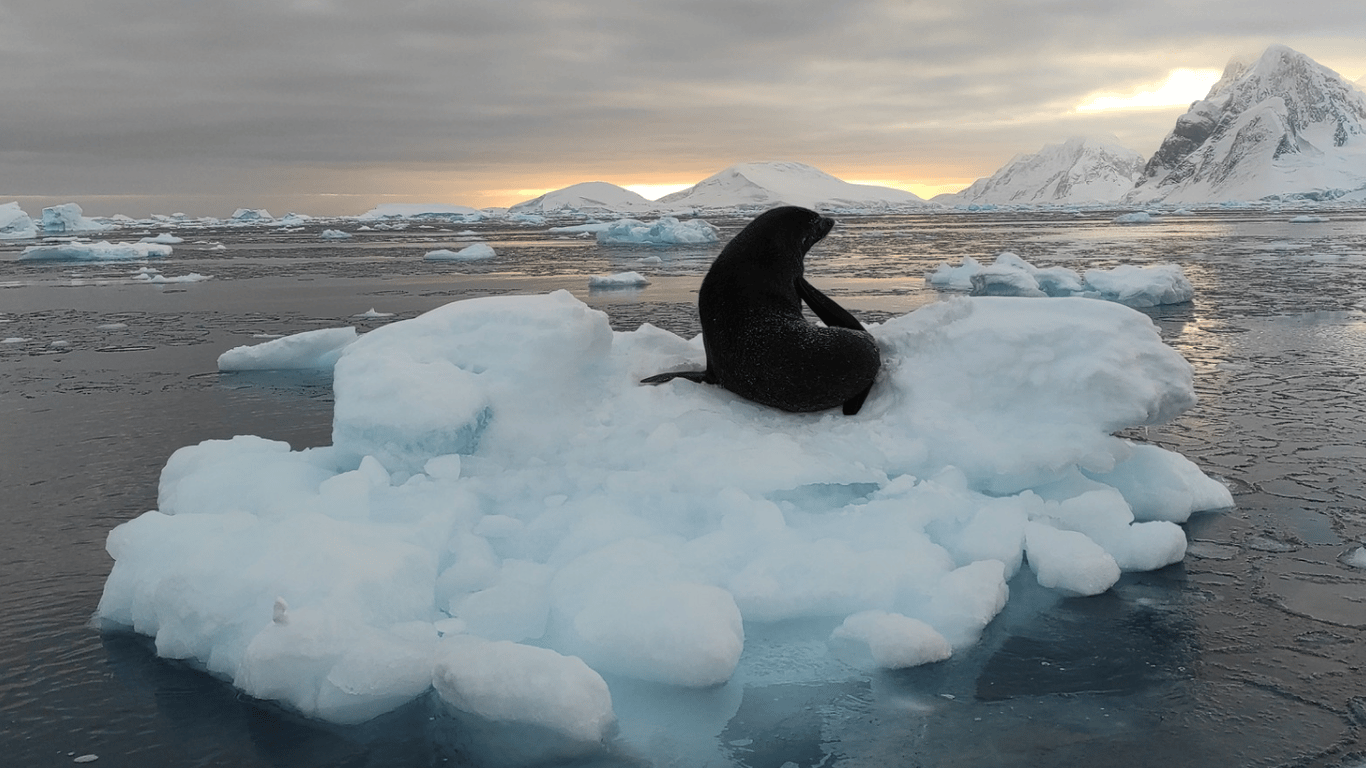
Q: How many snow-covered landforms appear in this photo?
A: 4